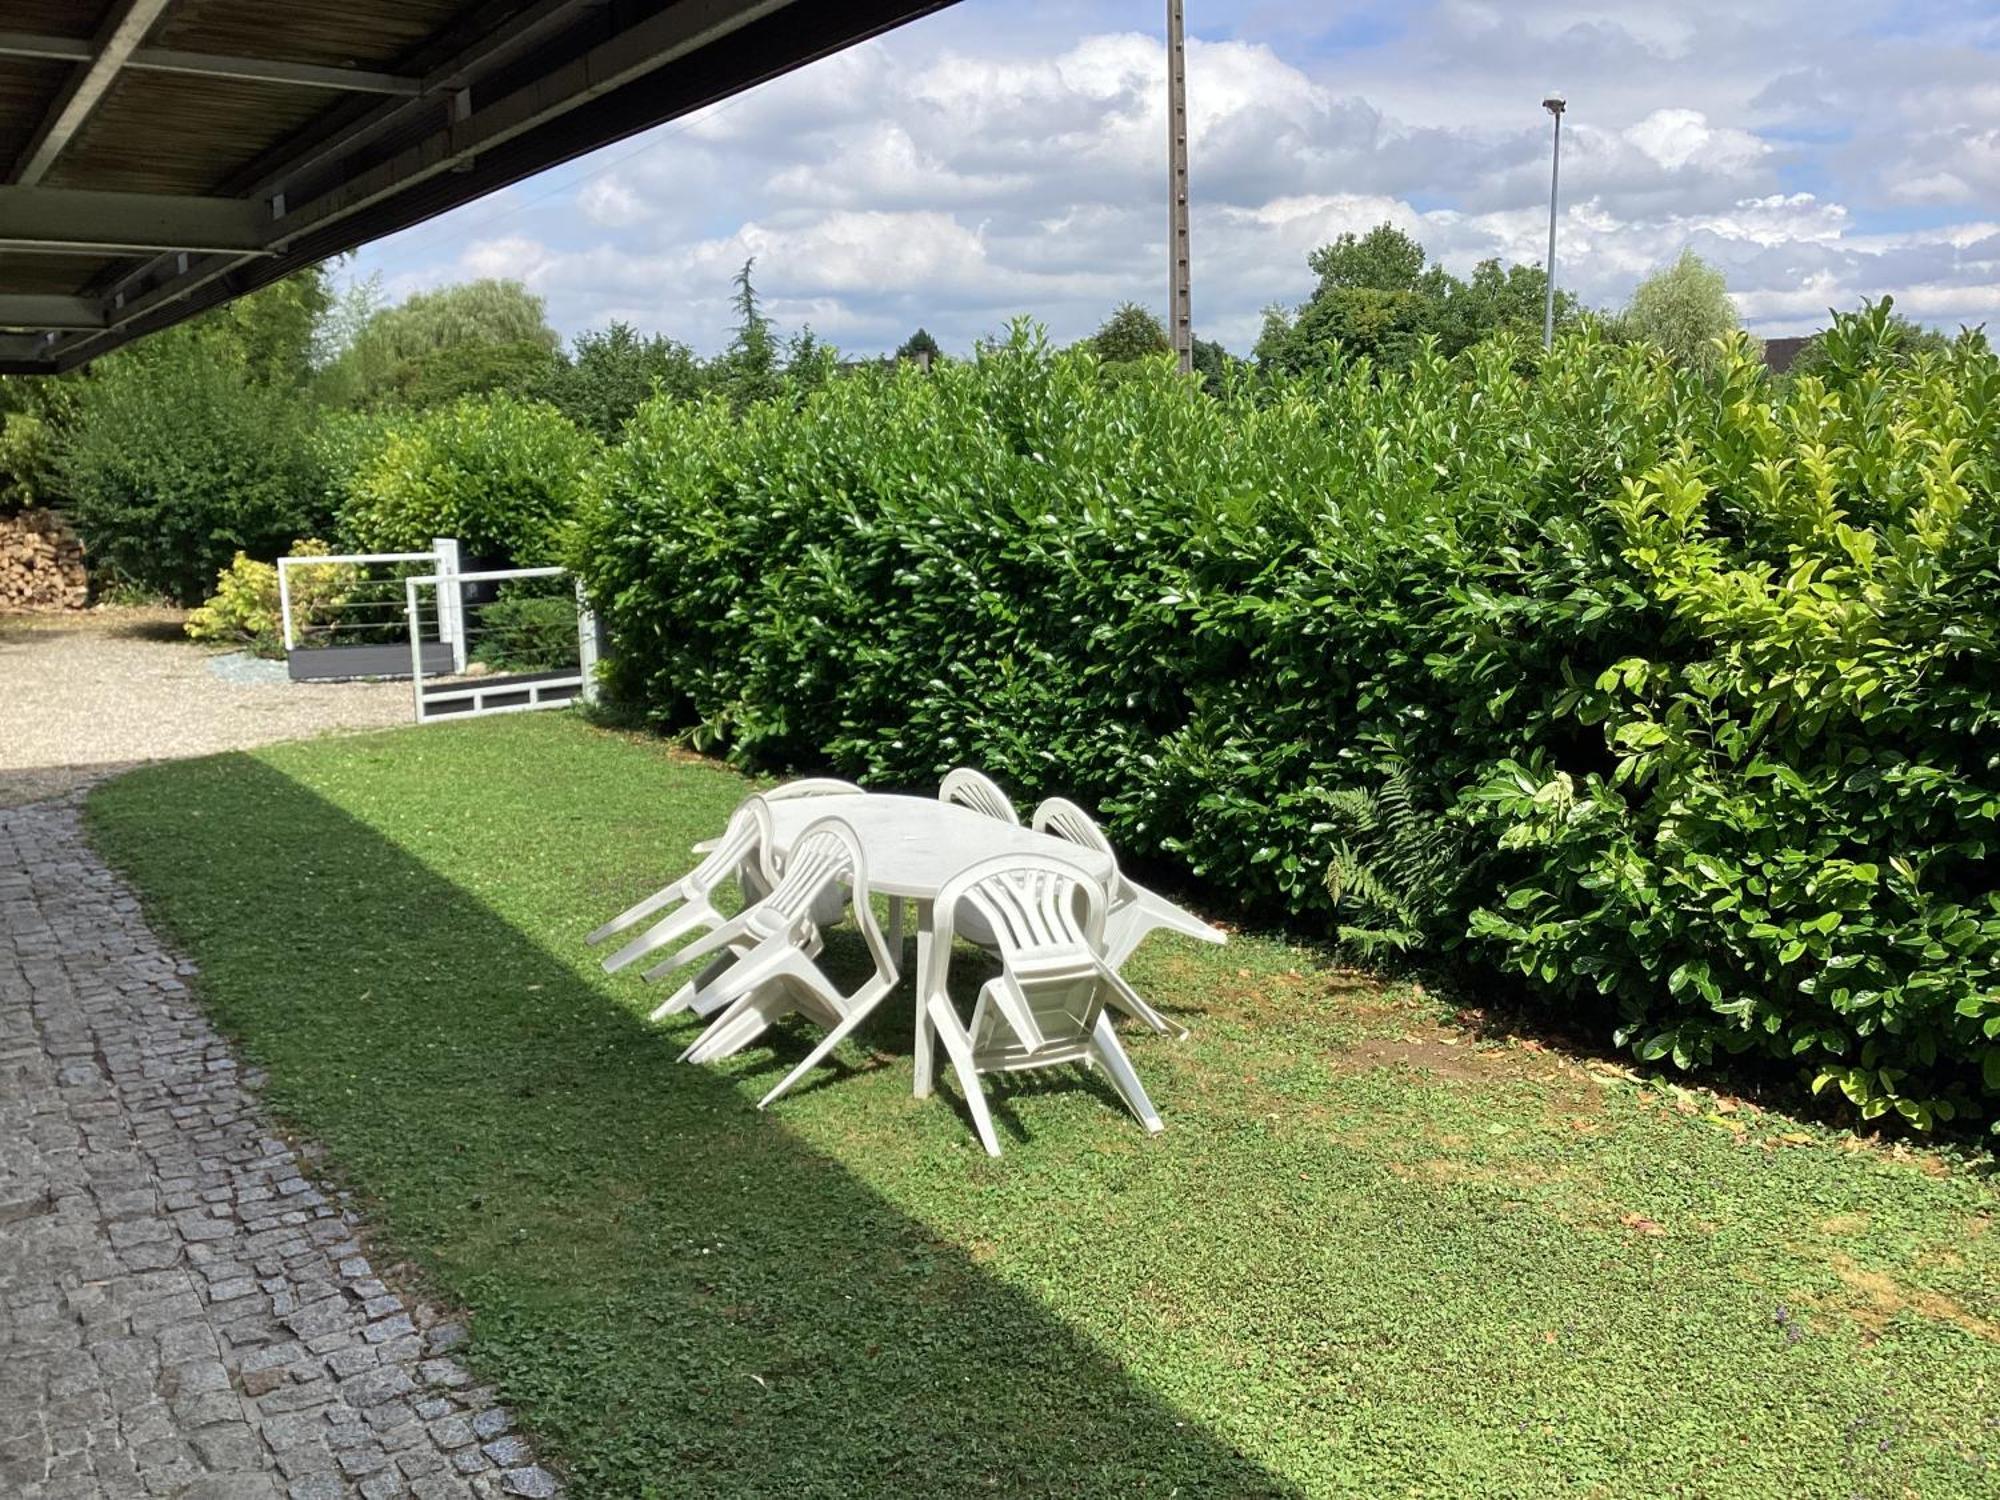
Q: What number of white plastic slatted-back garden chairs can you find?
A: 6